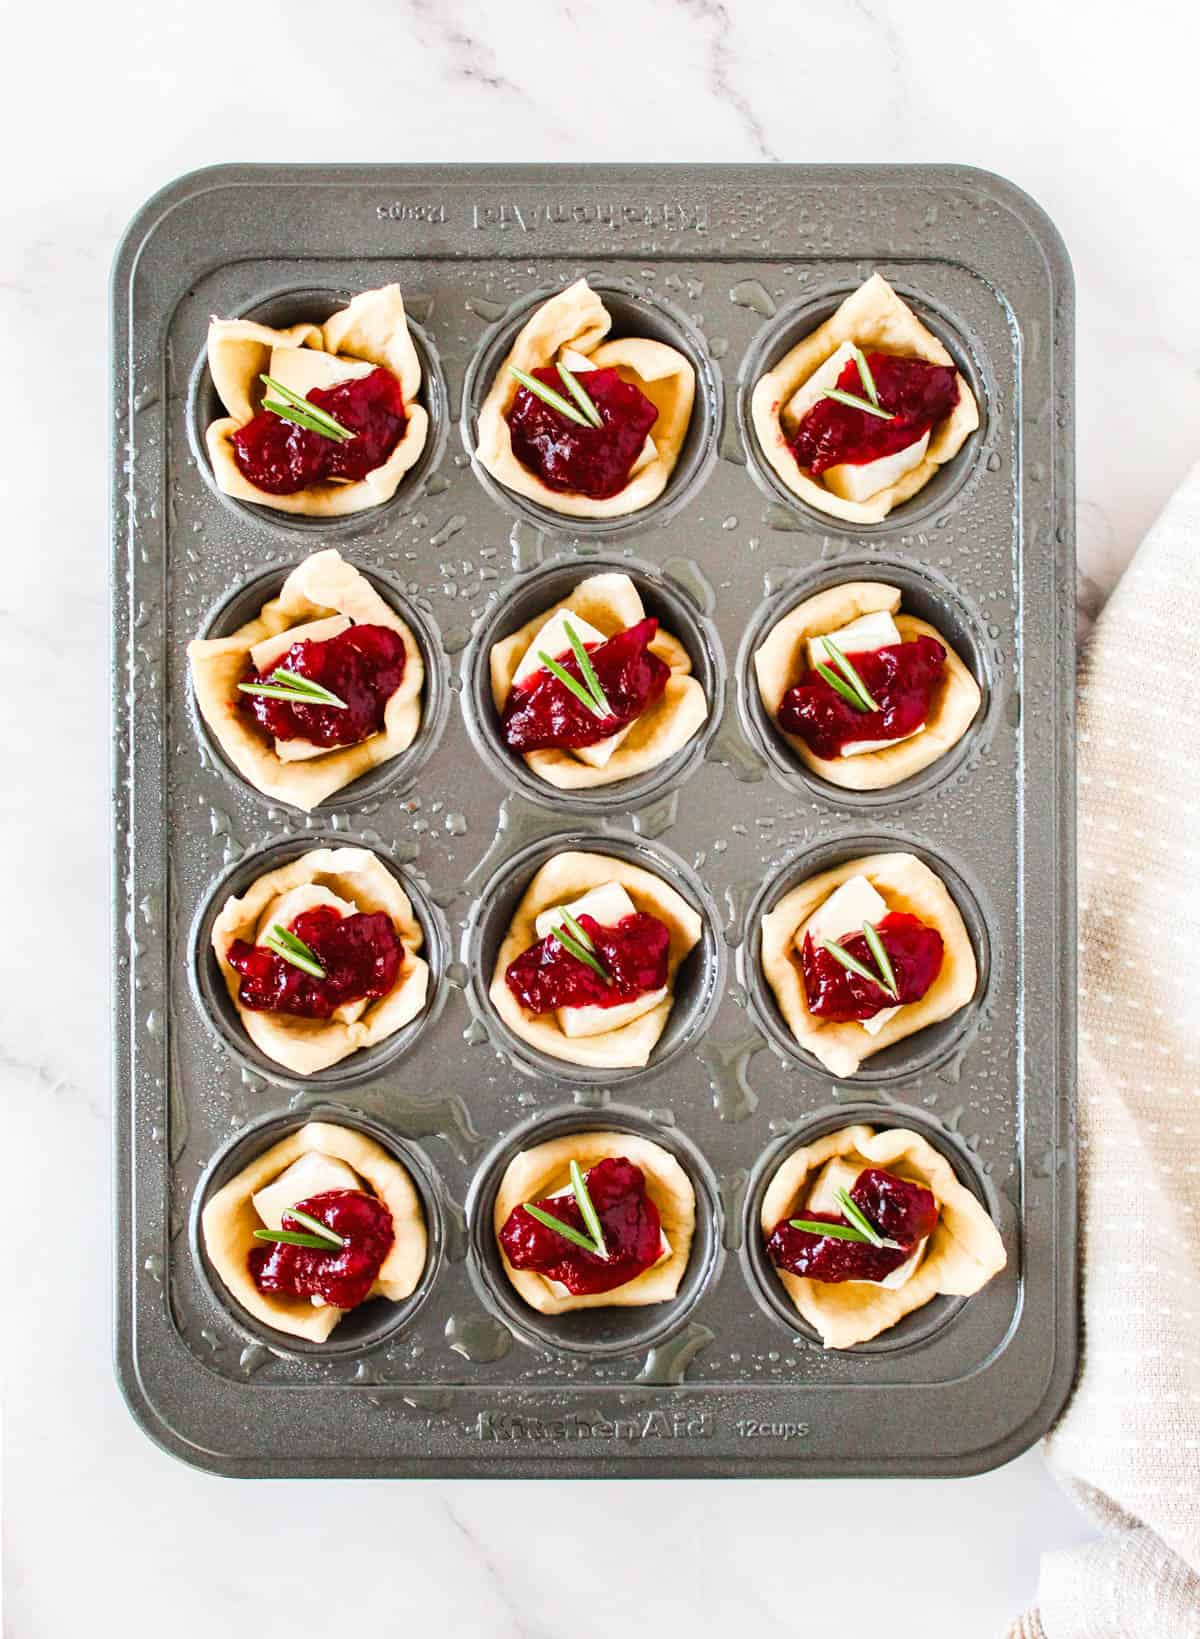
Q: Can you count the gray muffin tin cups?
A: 12